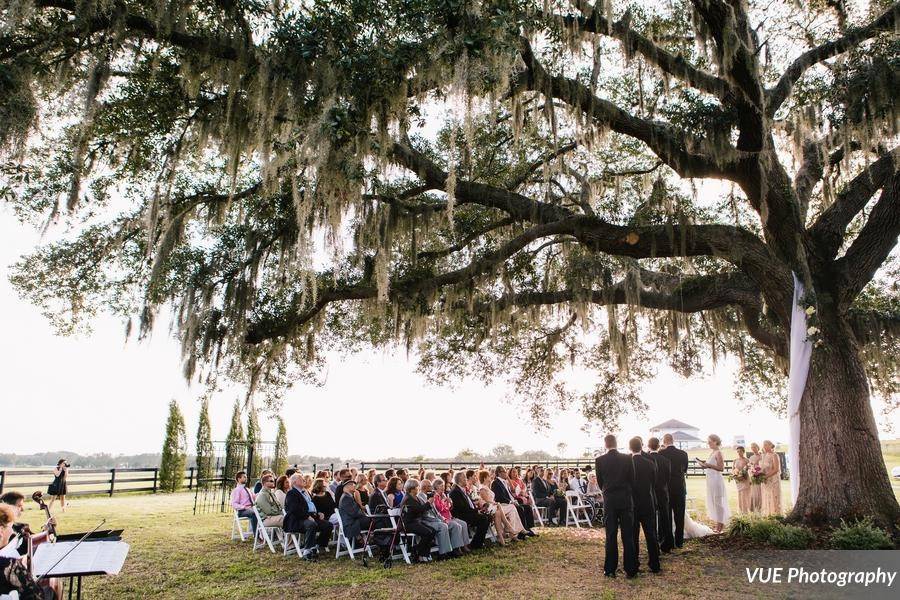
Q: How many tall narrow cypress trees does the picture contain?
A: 5